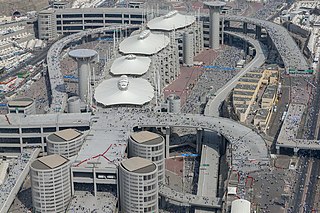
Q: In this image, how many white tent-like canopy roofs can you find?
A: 4